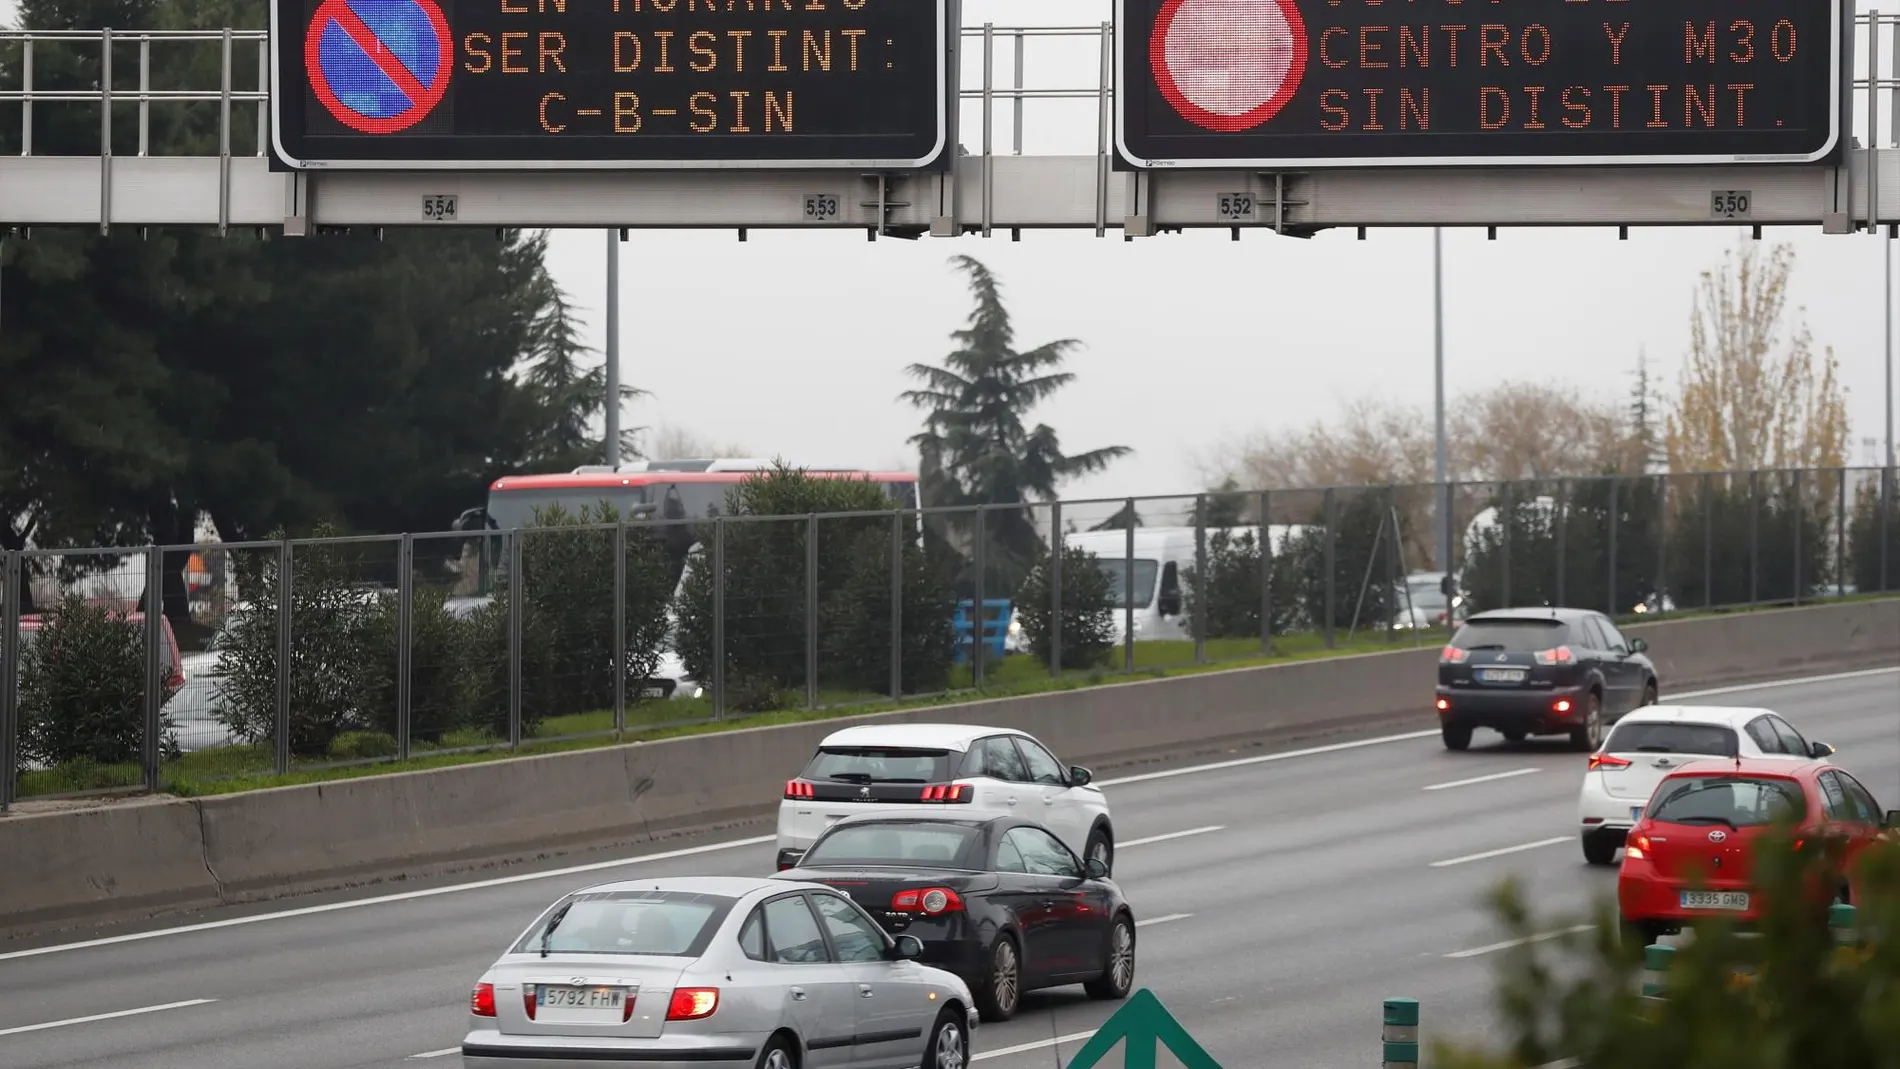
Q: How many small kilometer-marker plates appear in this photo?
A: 4